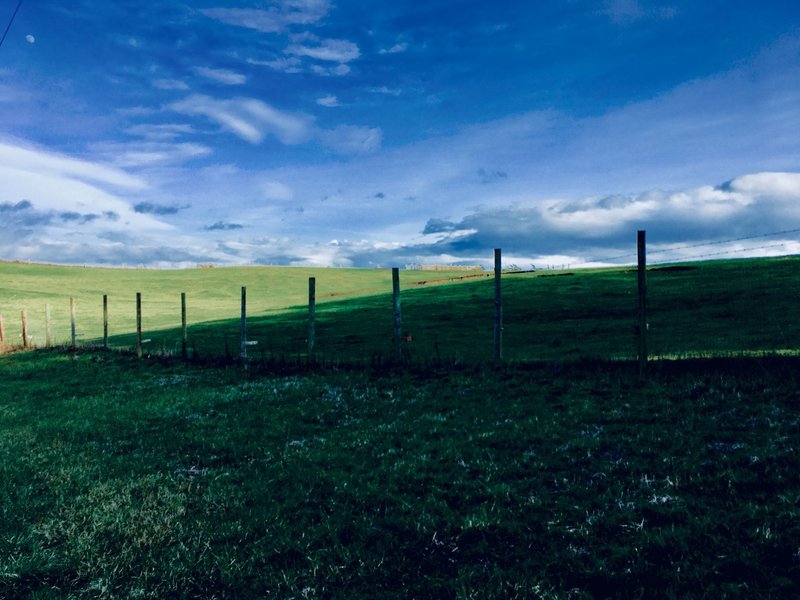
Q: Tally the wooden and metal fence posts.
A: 12